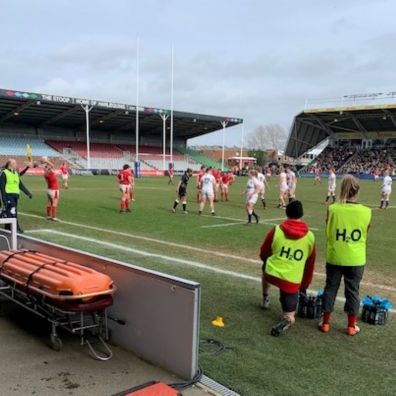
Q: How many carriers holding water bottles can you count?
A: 2